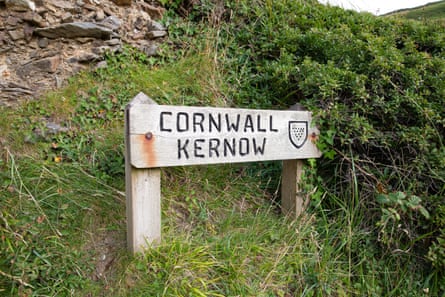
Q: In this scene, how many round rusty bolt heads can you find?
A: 2